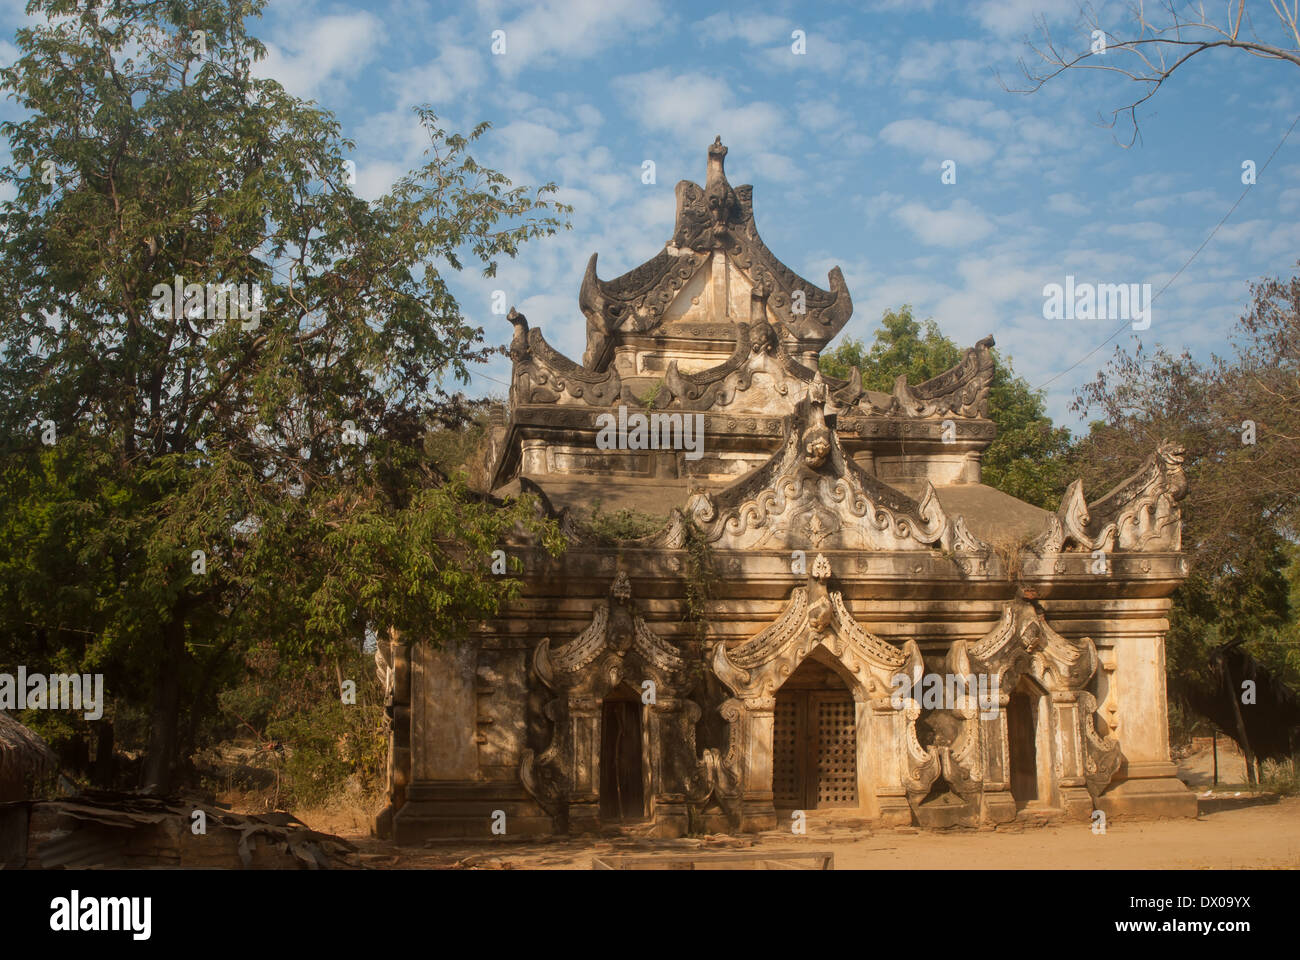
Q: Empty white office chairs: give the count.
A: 0